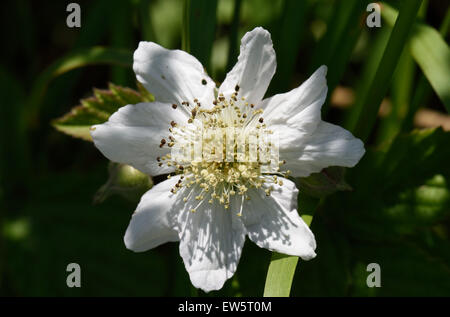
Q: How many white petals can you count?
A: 8